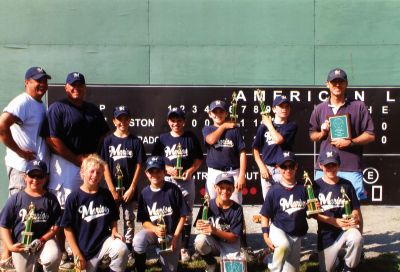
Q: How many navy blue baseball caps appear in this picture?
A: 12